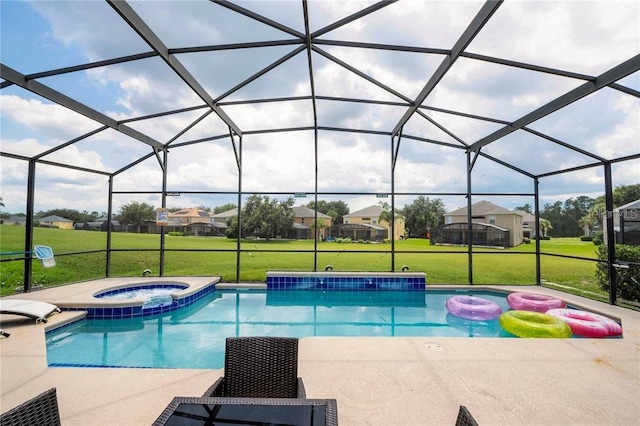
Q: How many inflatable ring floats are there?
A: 4